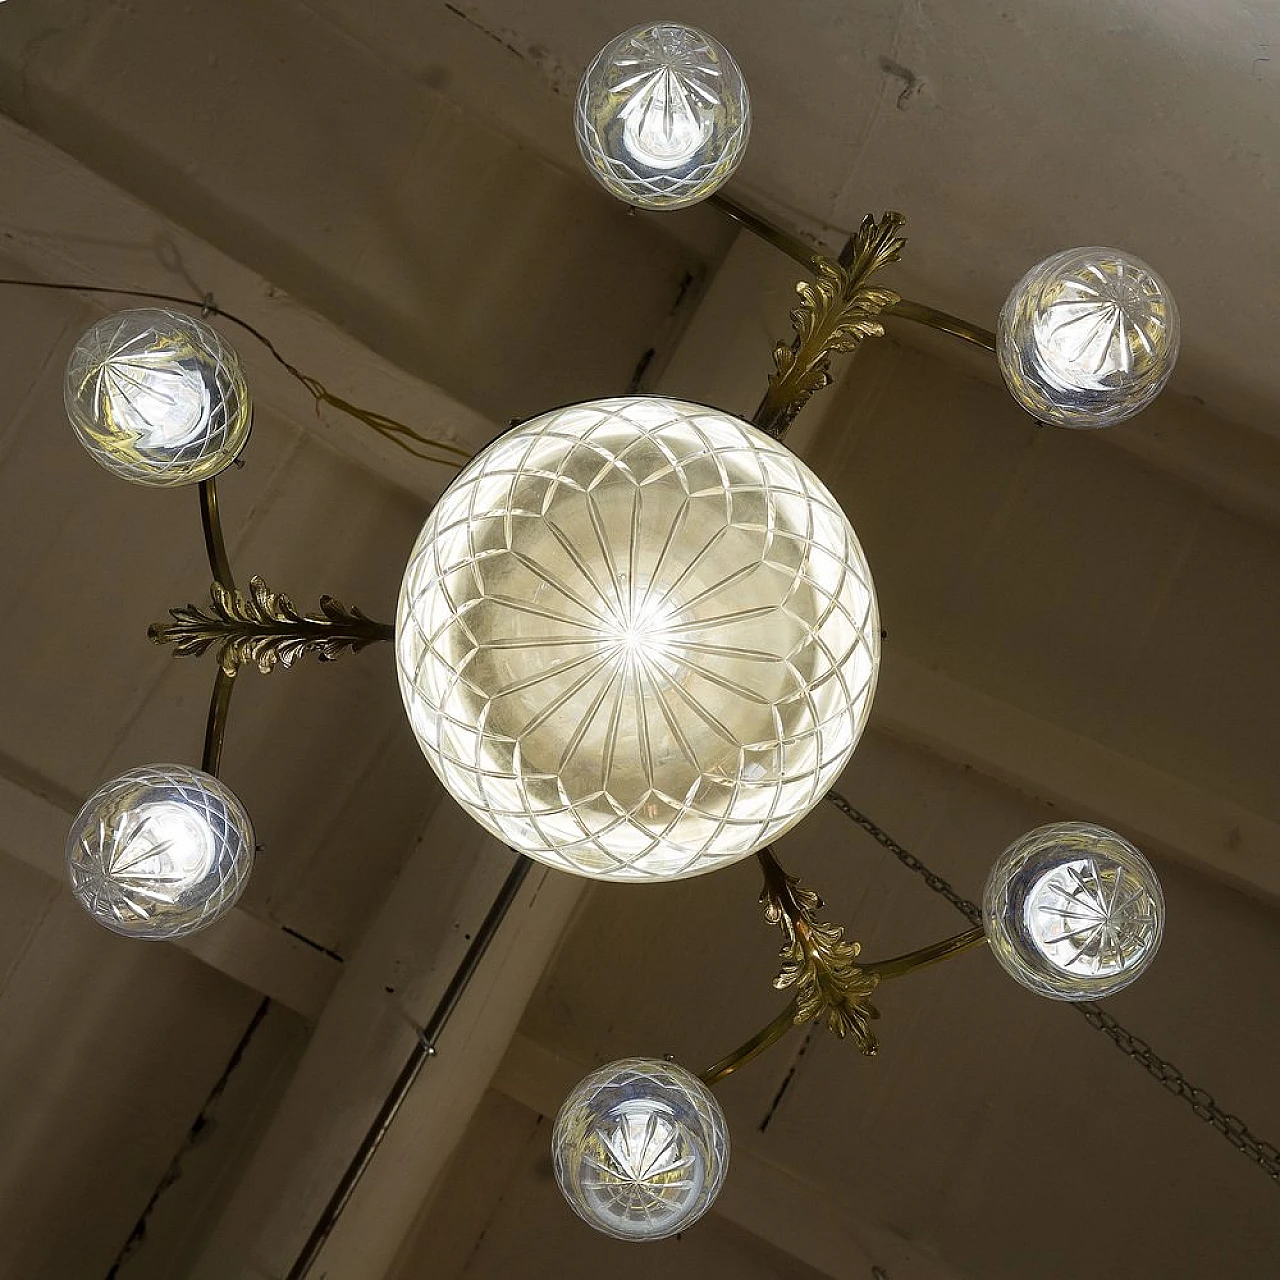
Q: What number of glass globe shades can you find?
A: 7